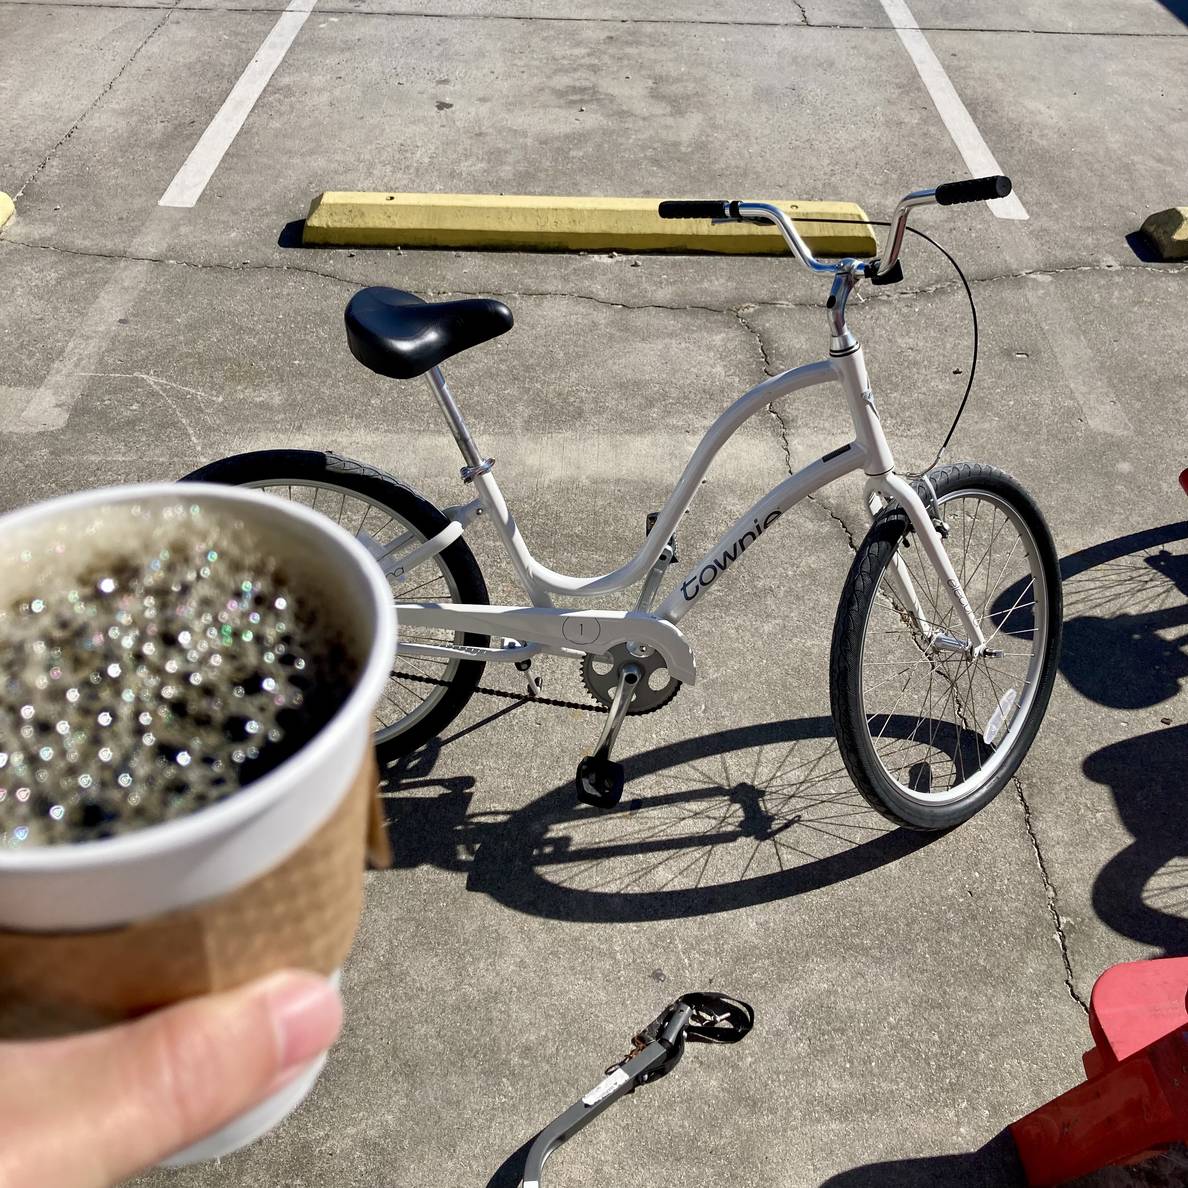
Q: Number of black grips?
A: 2